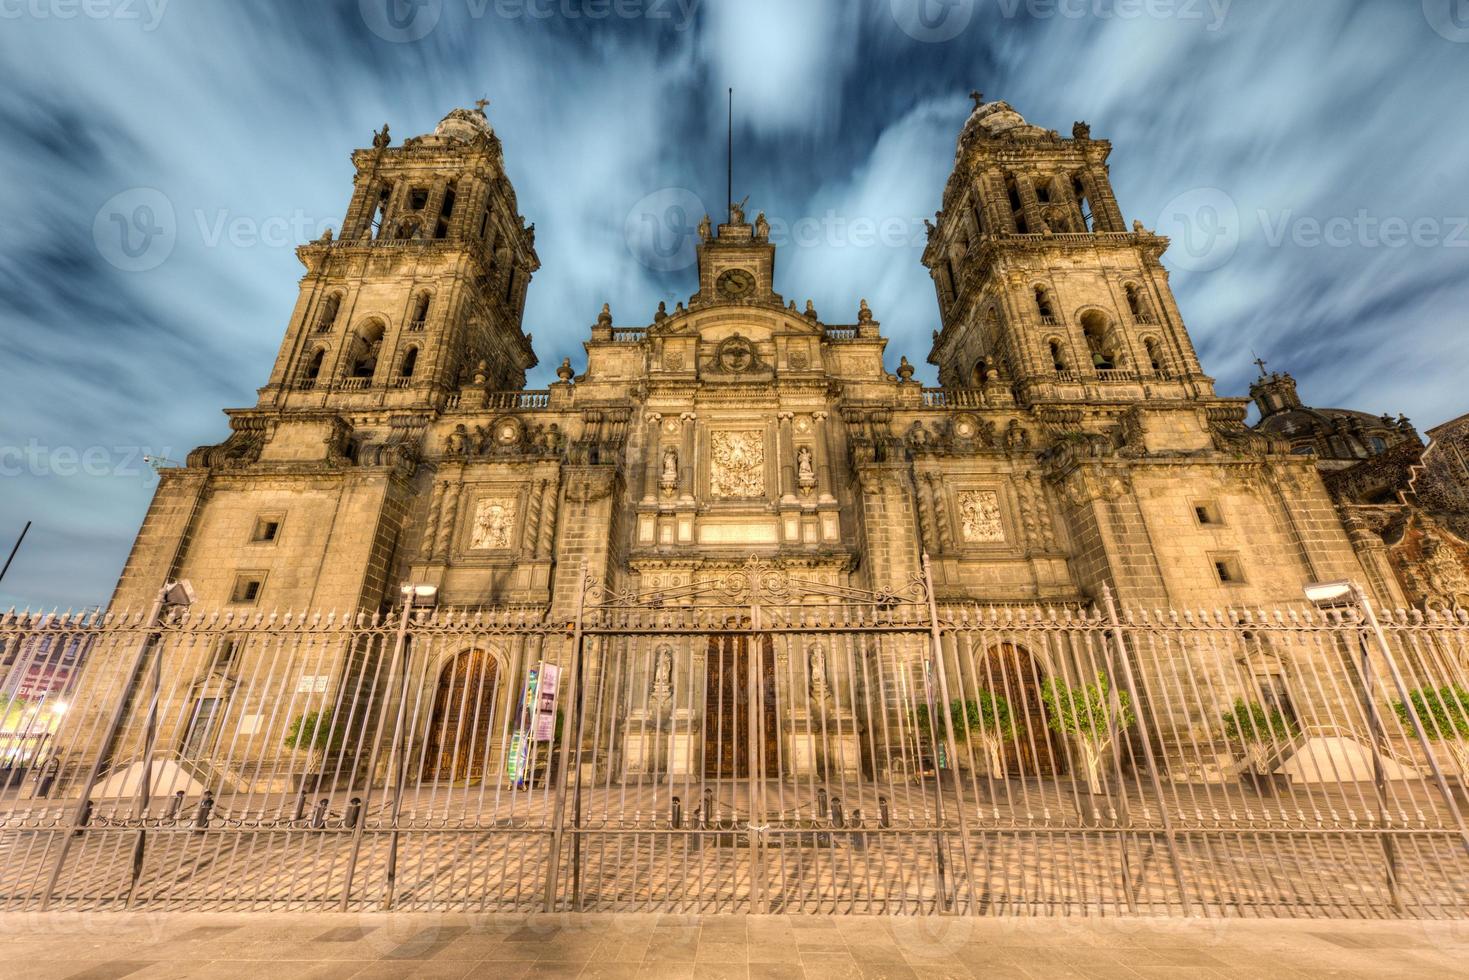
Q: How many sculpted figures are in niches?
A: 4